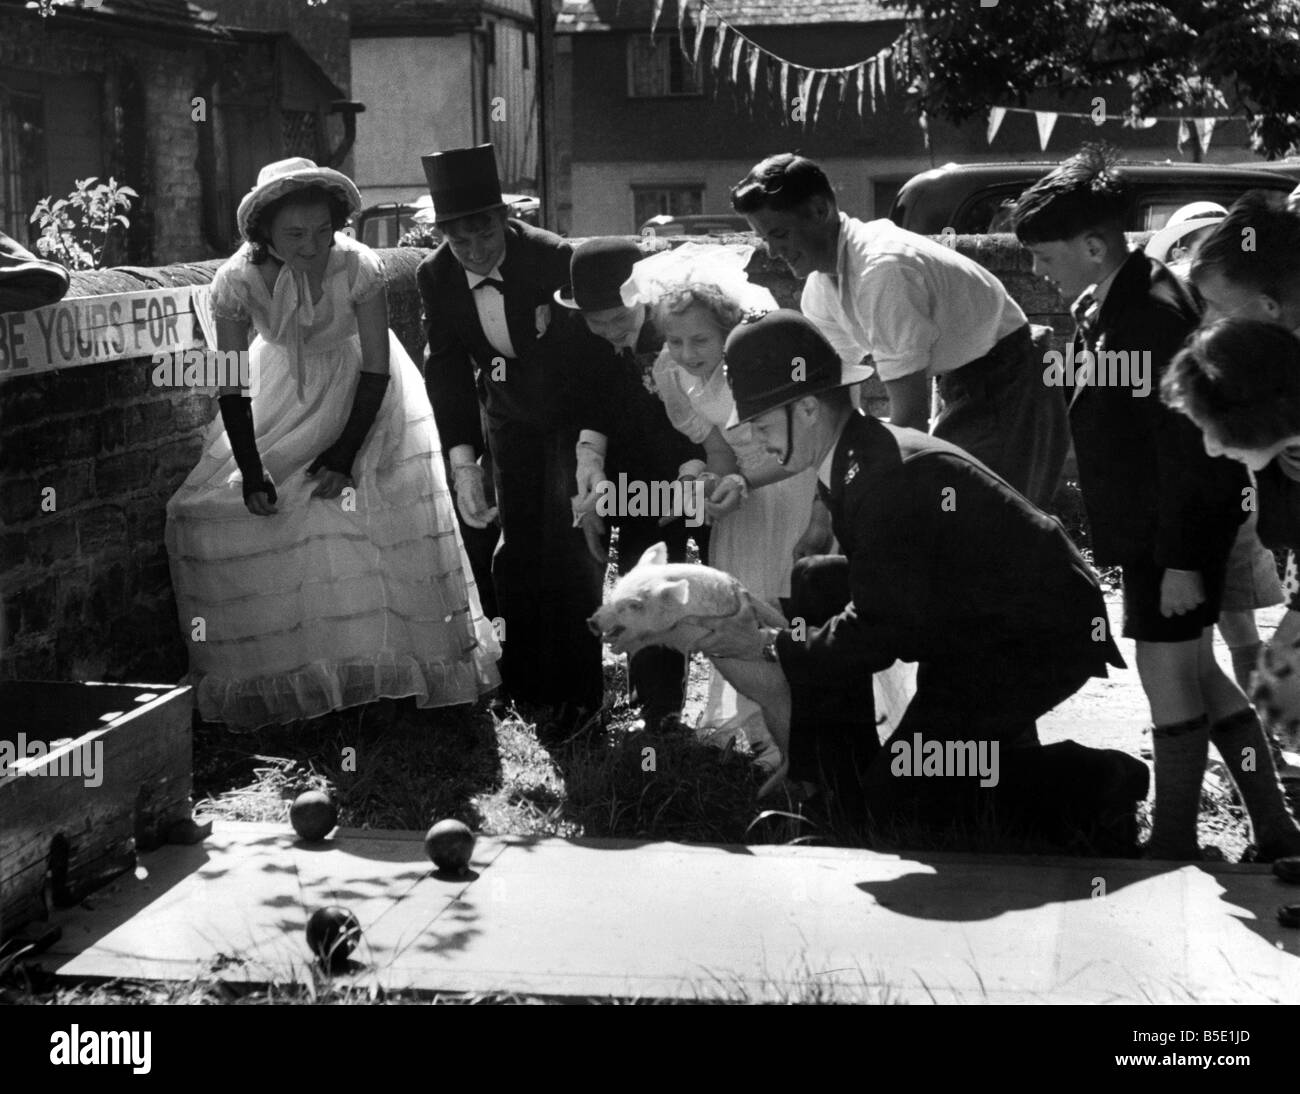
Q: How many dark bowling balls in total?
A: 3